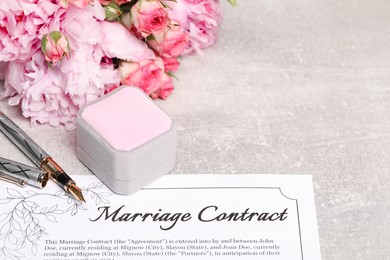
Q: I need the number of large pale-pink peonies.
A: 3